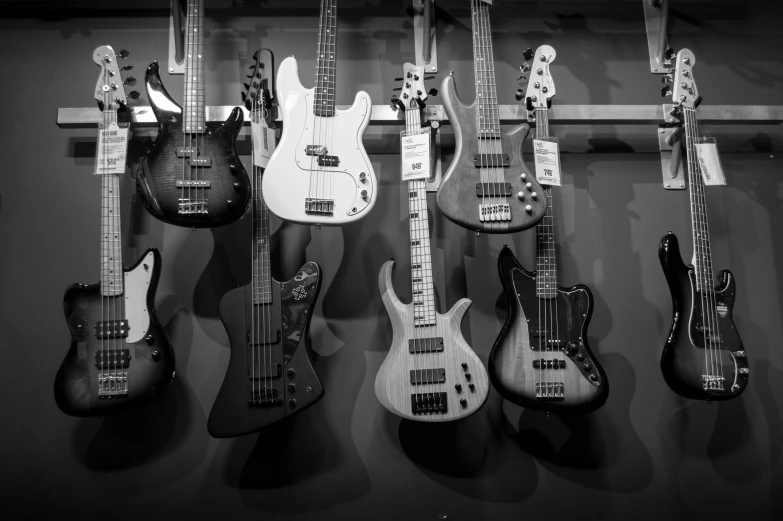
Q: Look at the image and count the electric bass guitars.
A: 8